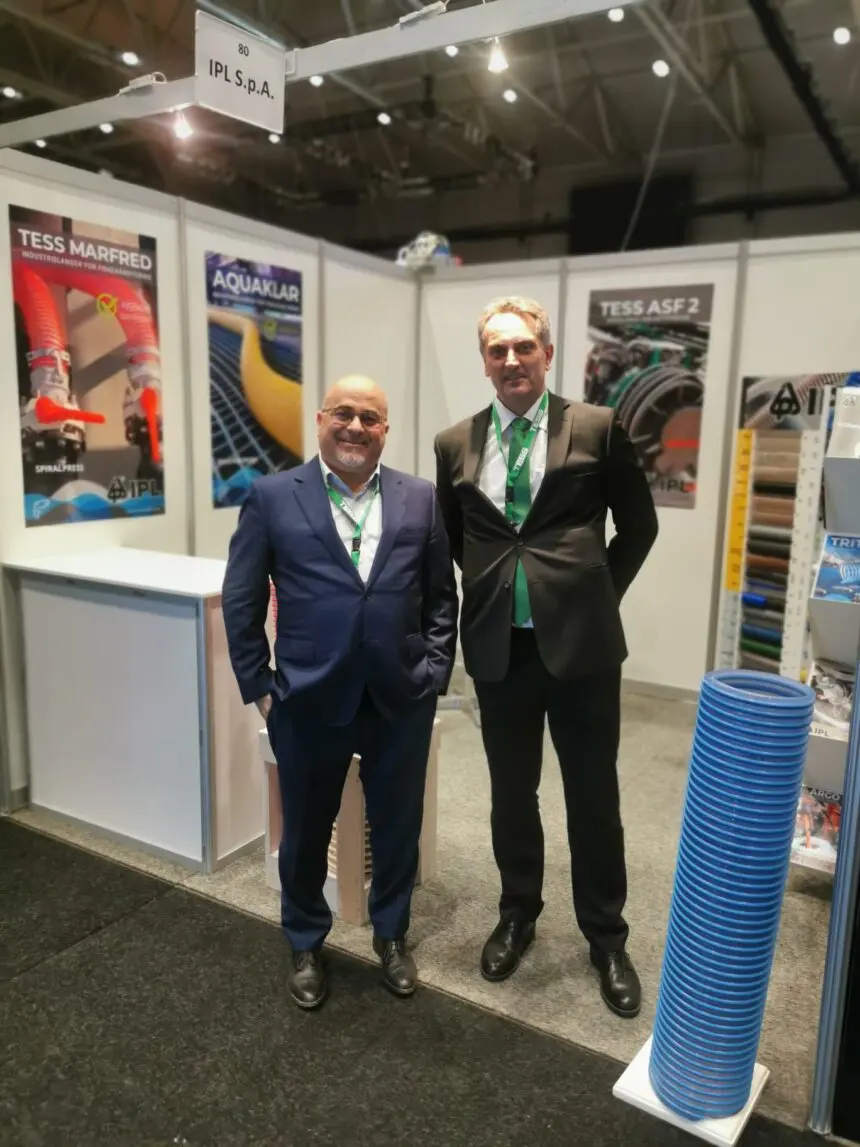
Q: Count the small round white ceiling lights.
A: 12